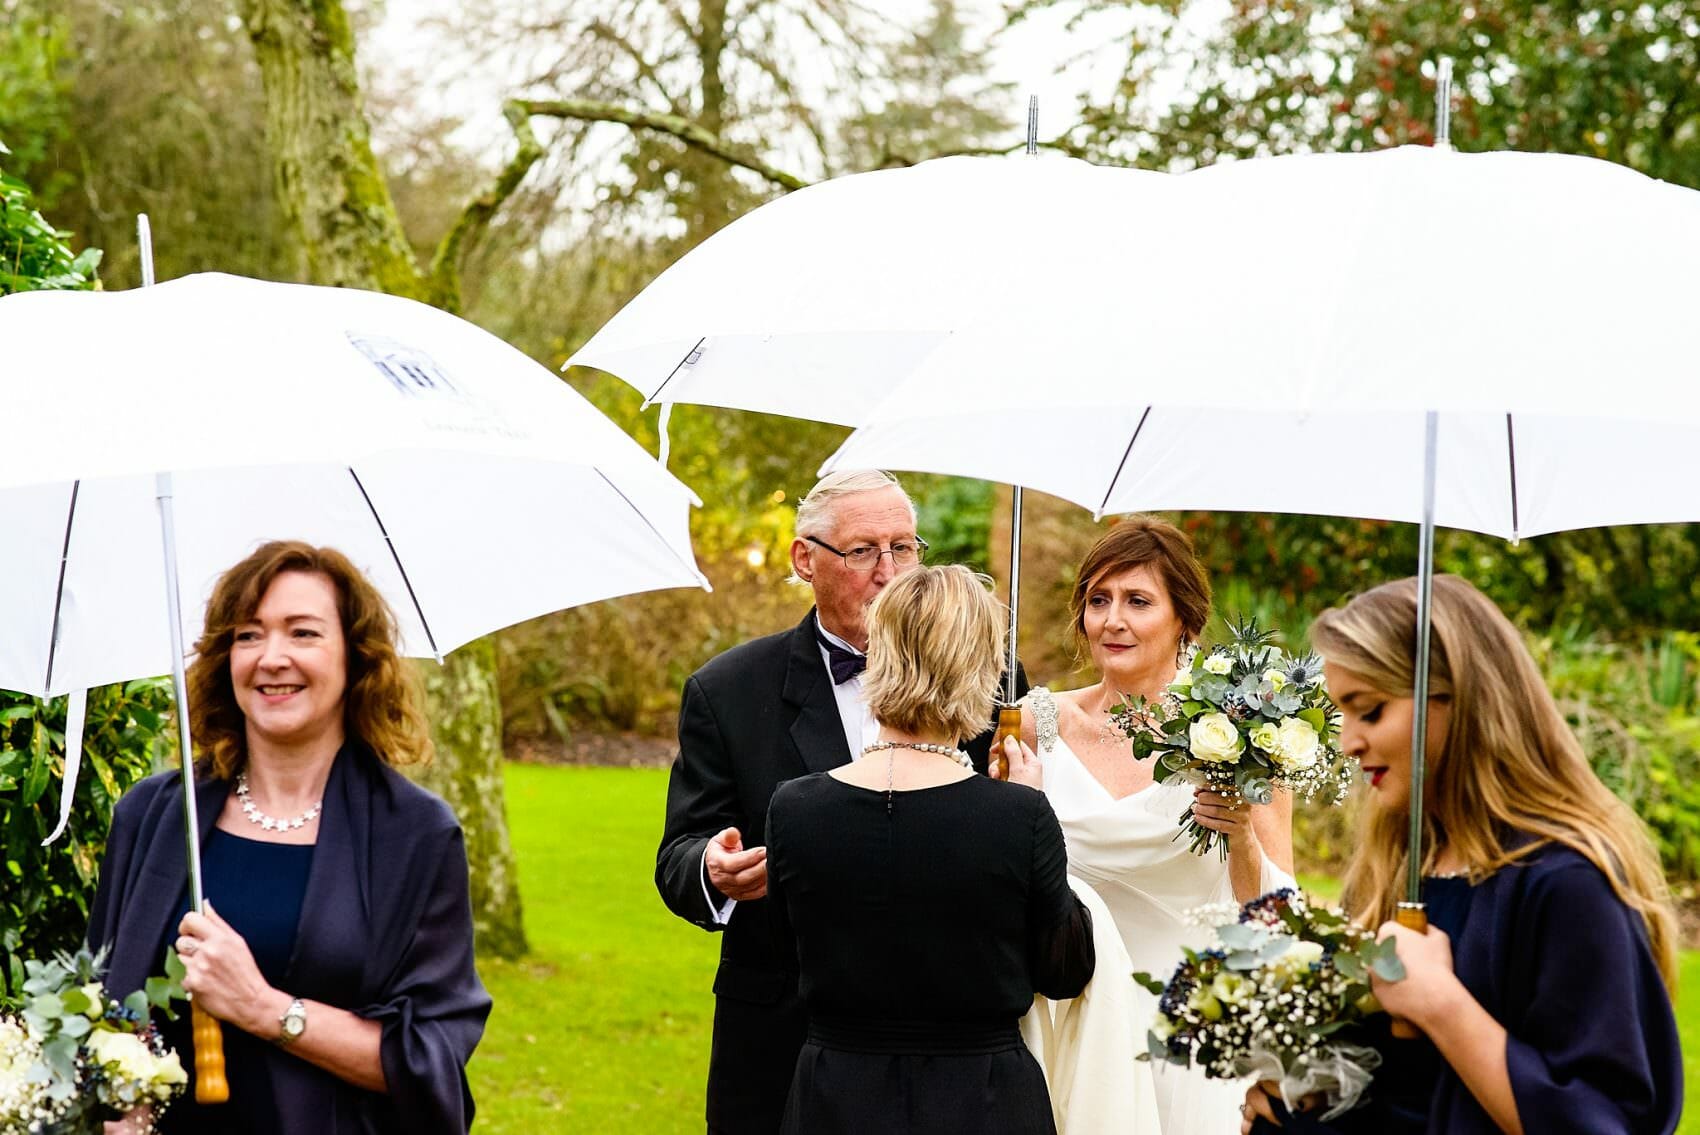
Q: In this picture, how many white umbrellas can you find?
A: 3